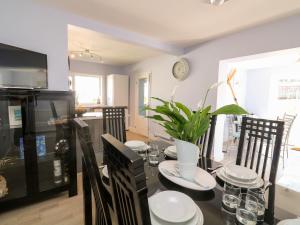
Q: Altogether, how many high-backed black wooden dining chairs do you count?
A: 5